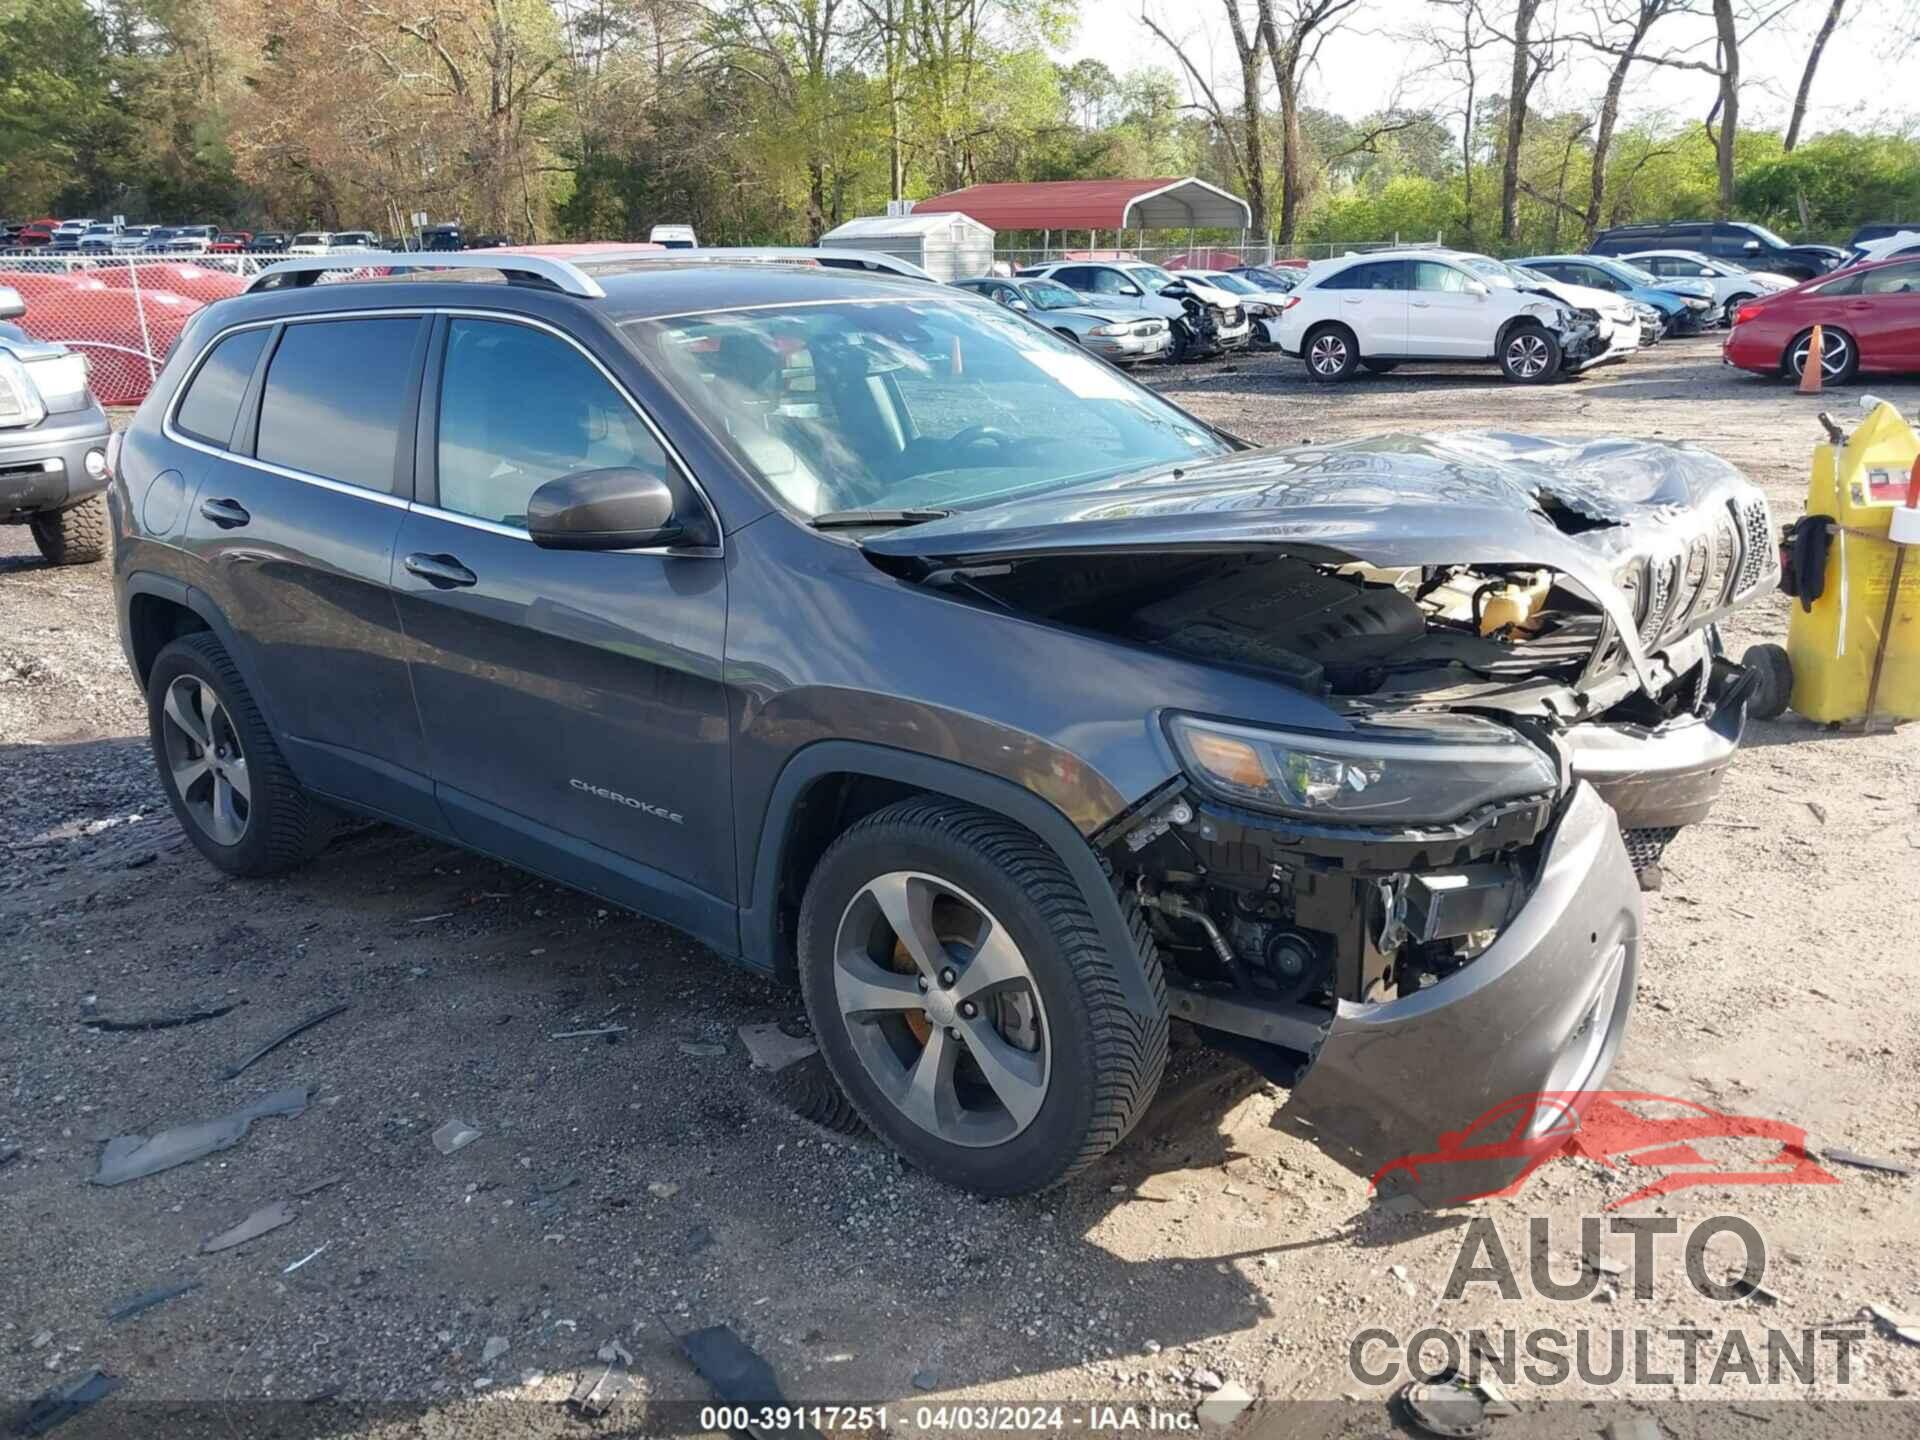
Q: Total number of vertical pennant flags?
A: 0